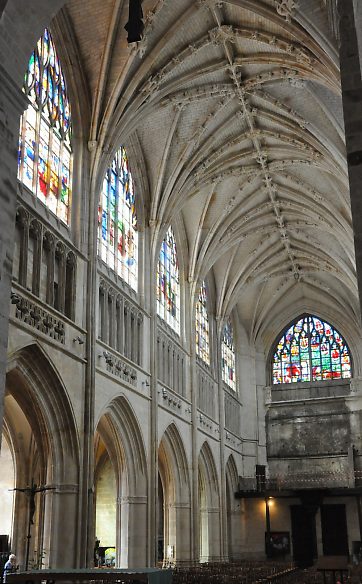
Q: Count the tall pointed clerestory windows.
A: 5